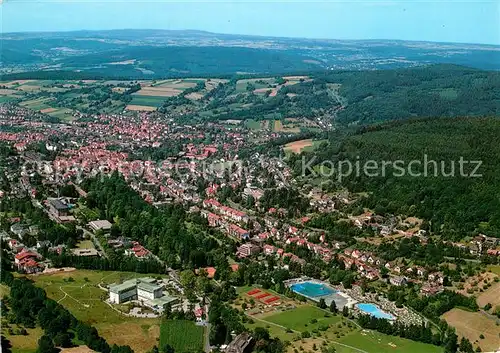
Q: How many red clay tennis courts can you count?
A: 3